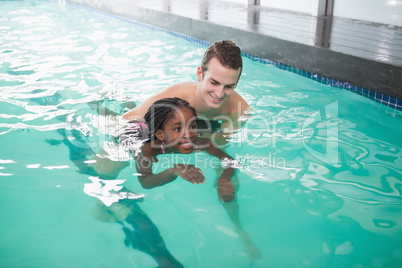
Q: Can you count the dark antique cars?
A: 0